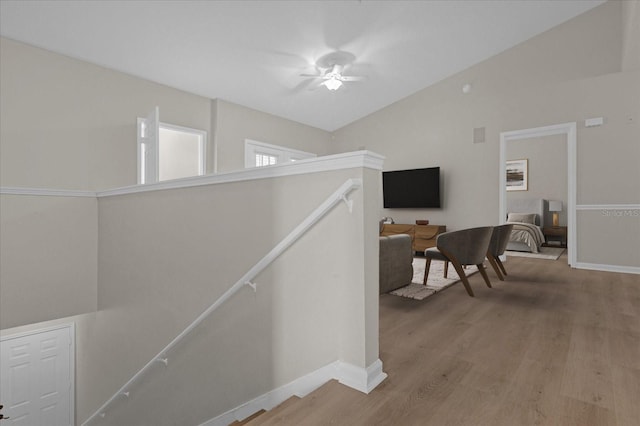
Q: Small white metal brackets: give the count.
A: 5